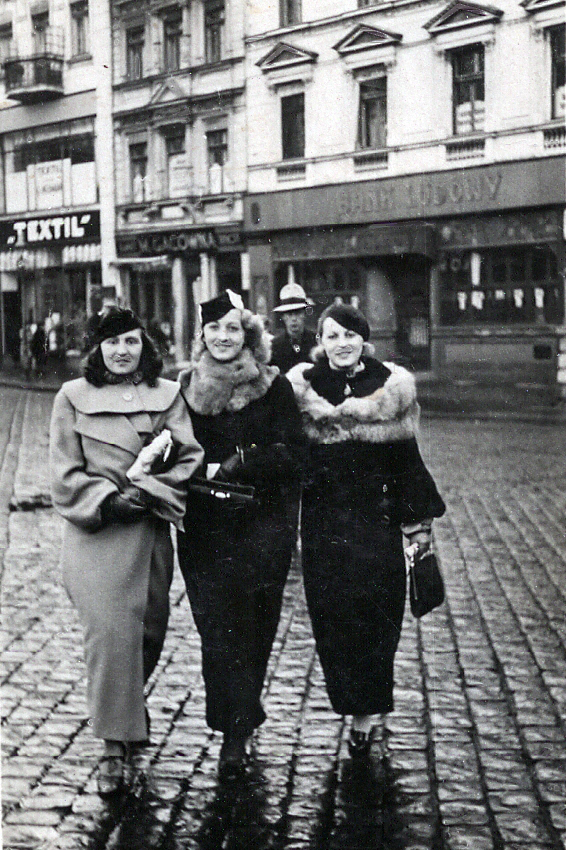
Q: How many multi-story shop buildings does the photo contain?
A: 3